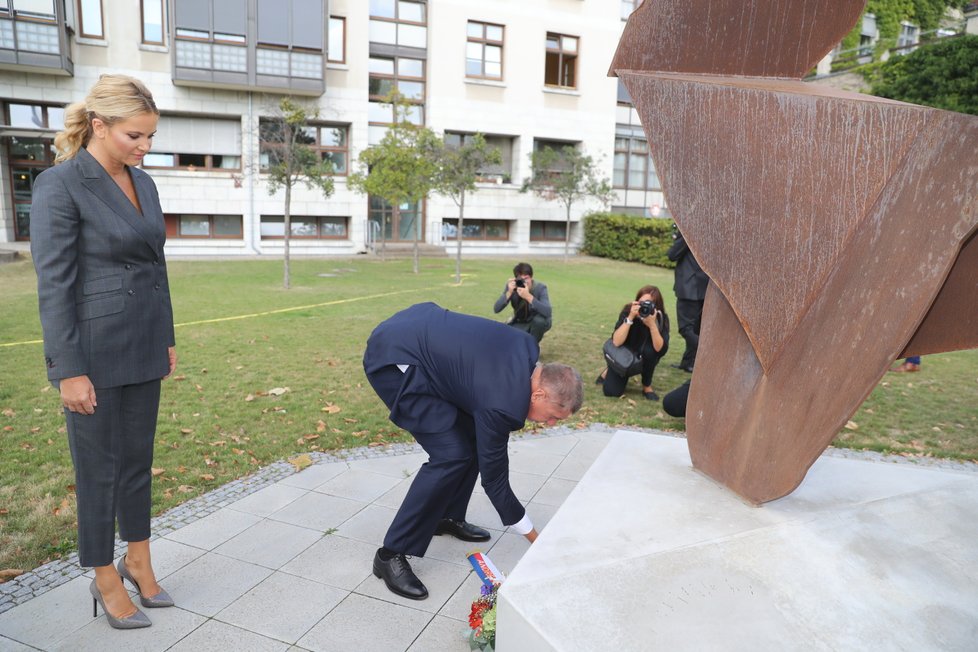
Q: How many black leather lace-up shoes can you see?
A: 2